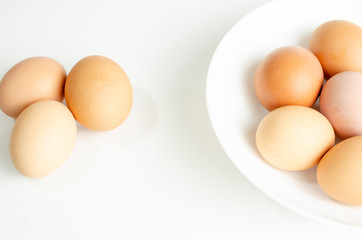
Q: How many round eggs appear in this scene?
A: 8